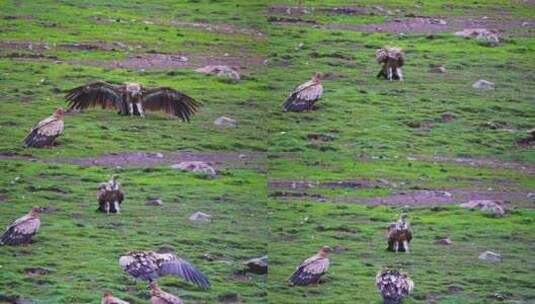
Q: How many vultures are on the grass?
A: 12